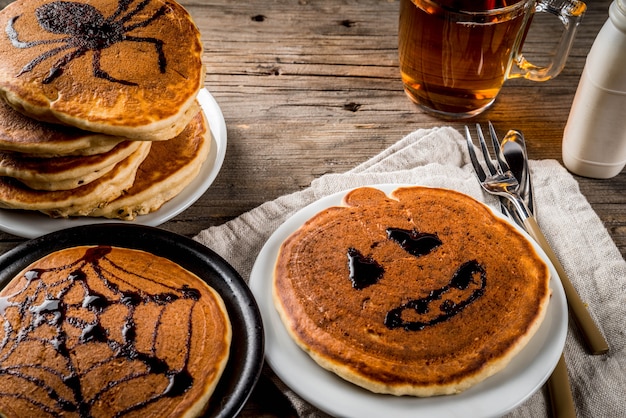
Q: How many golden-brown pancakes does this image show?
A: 7